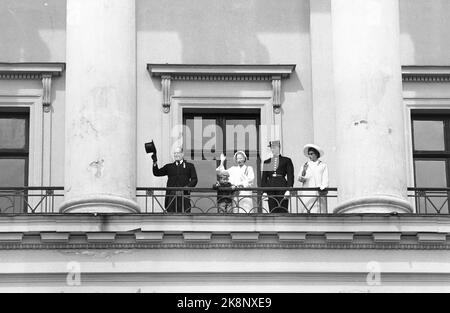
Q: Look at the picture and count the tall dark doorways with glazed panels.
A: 3